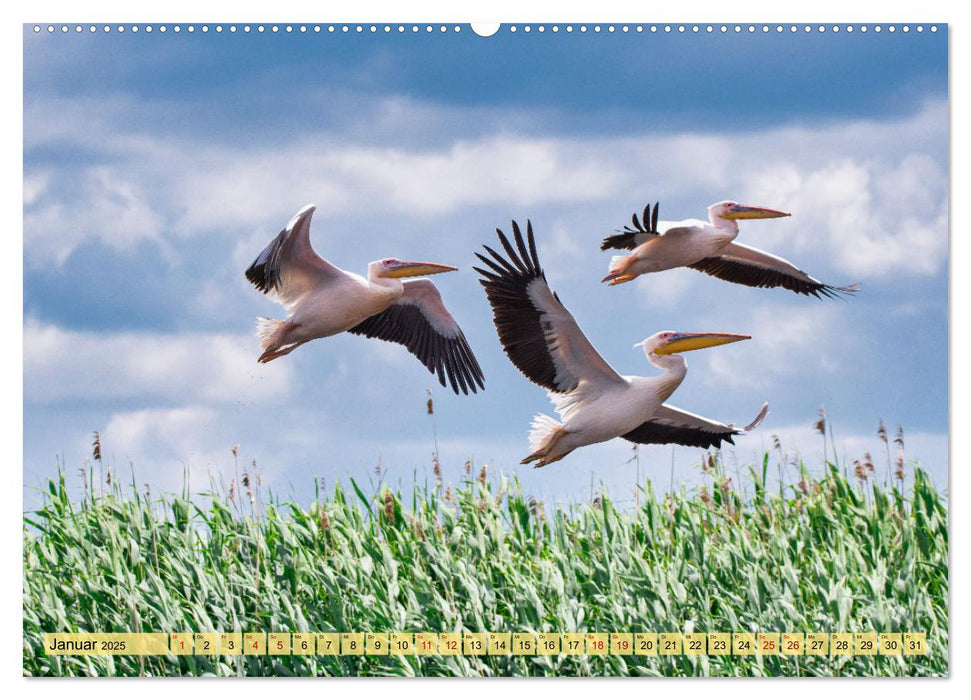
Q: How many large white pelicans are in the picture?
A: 3